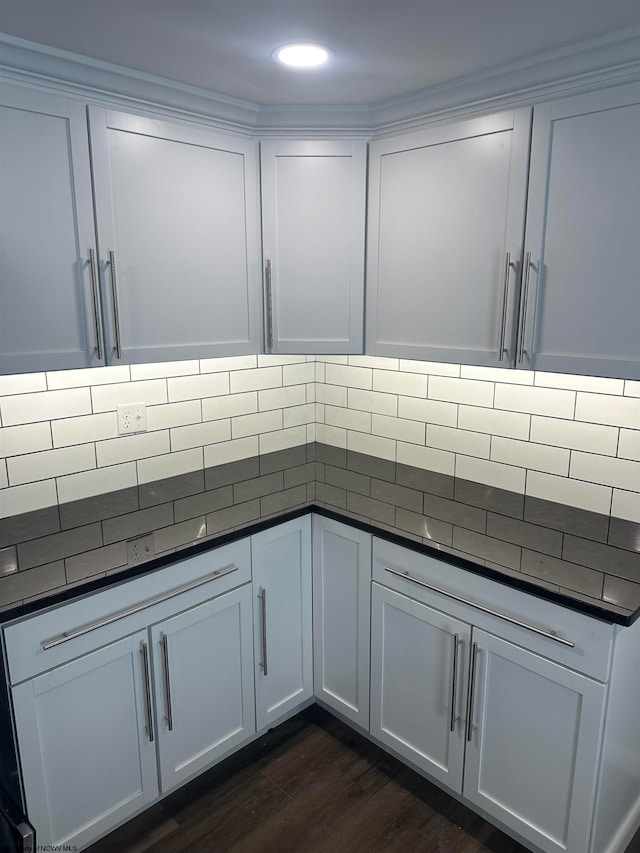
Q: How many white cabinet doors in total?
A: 11